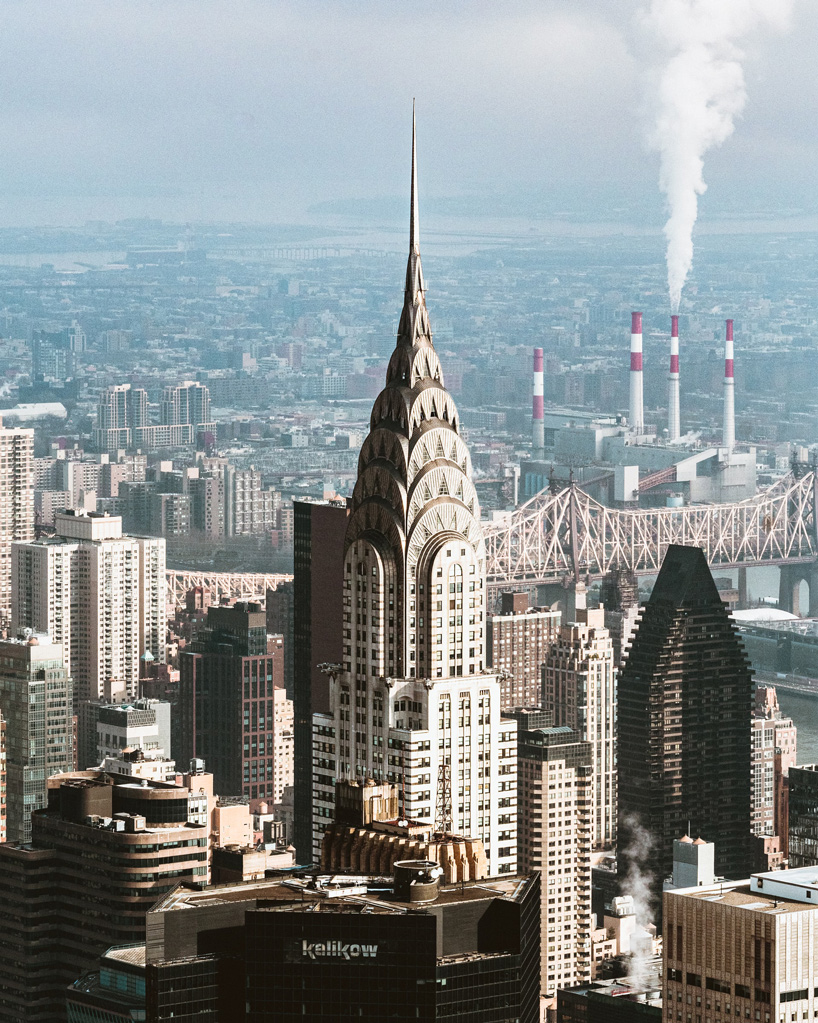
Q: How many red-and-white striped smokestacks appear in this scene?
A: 4